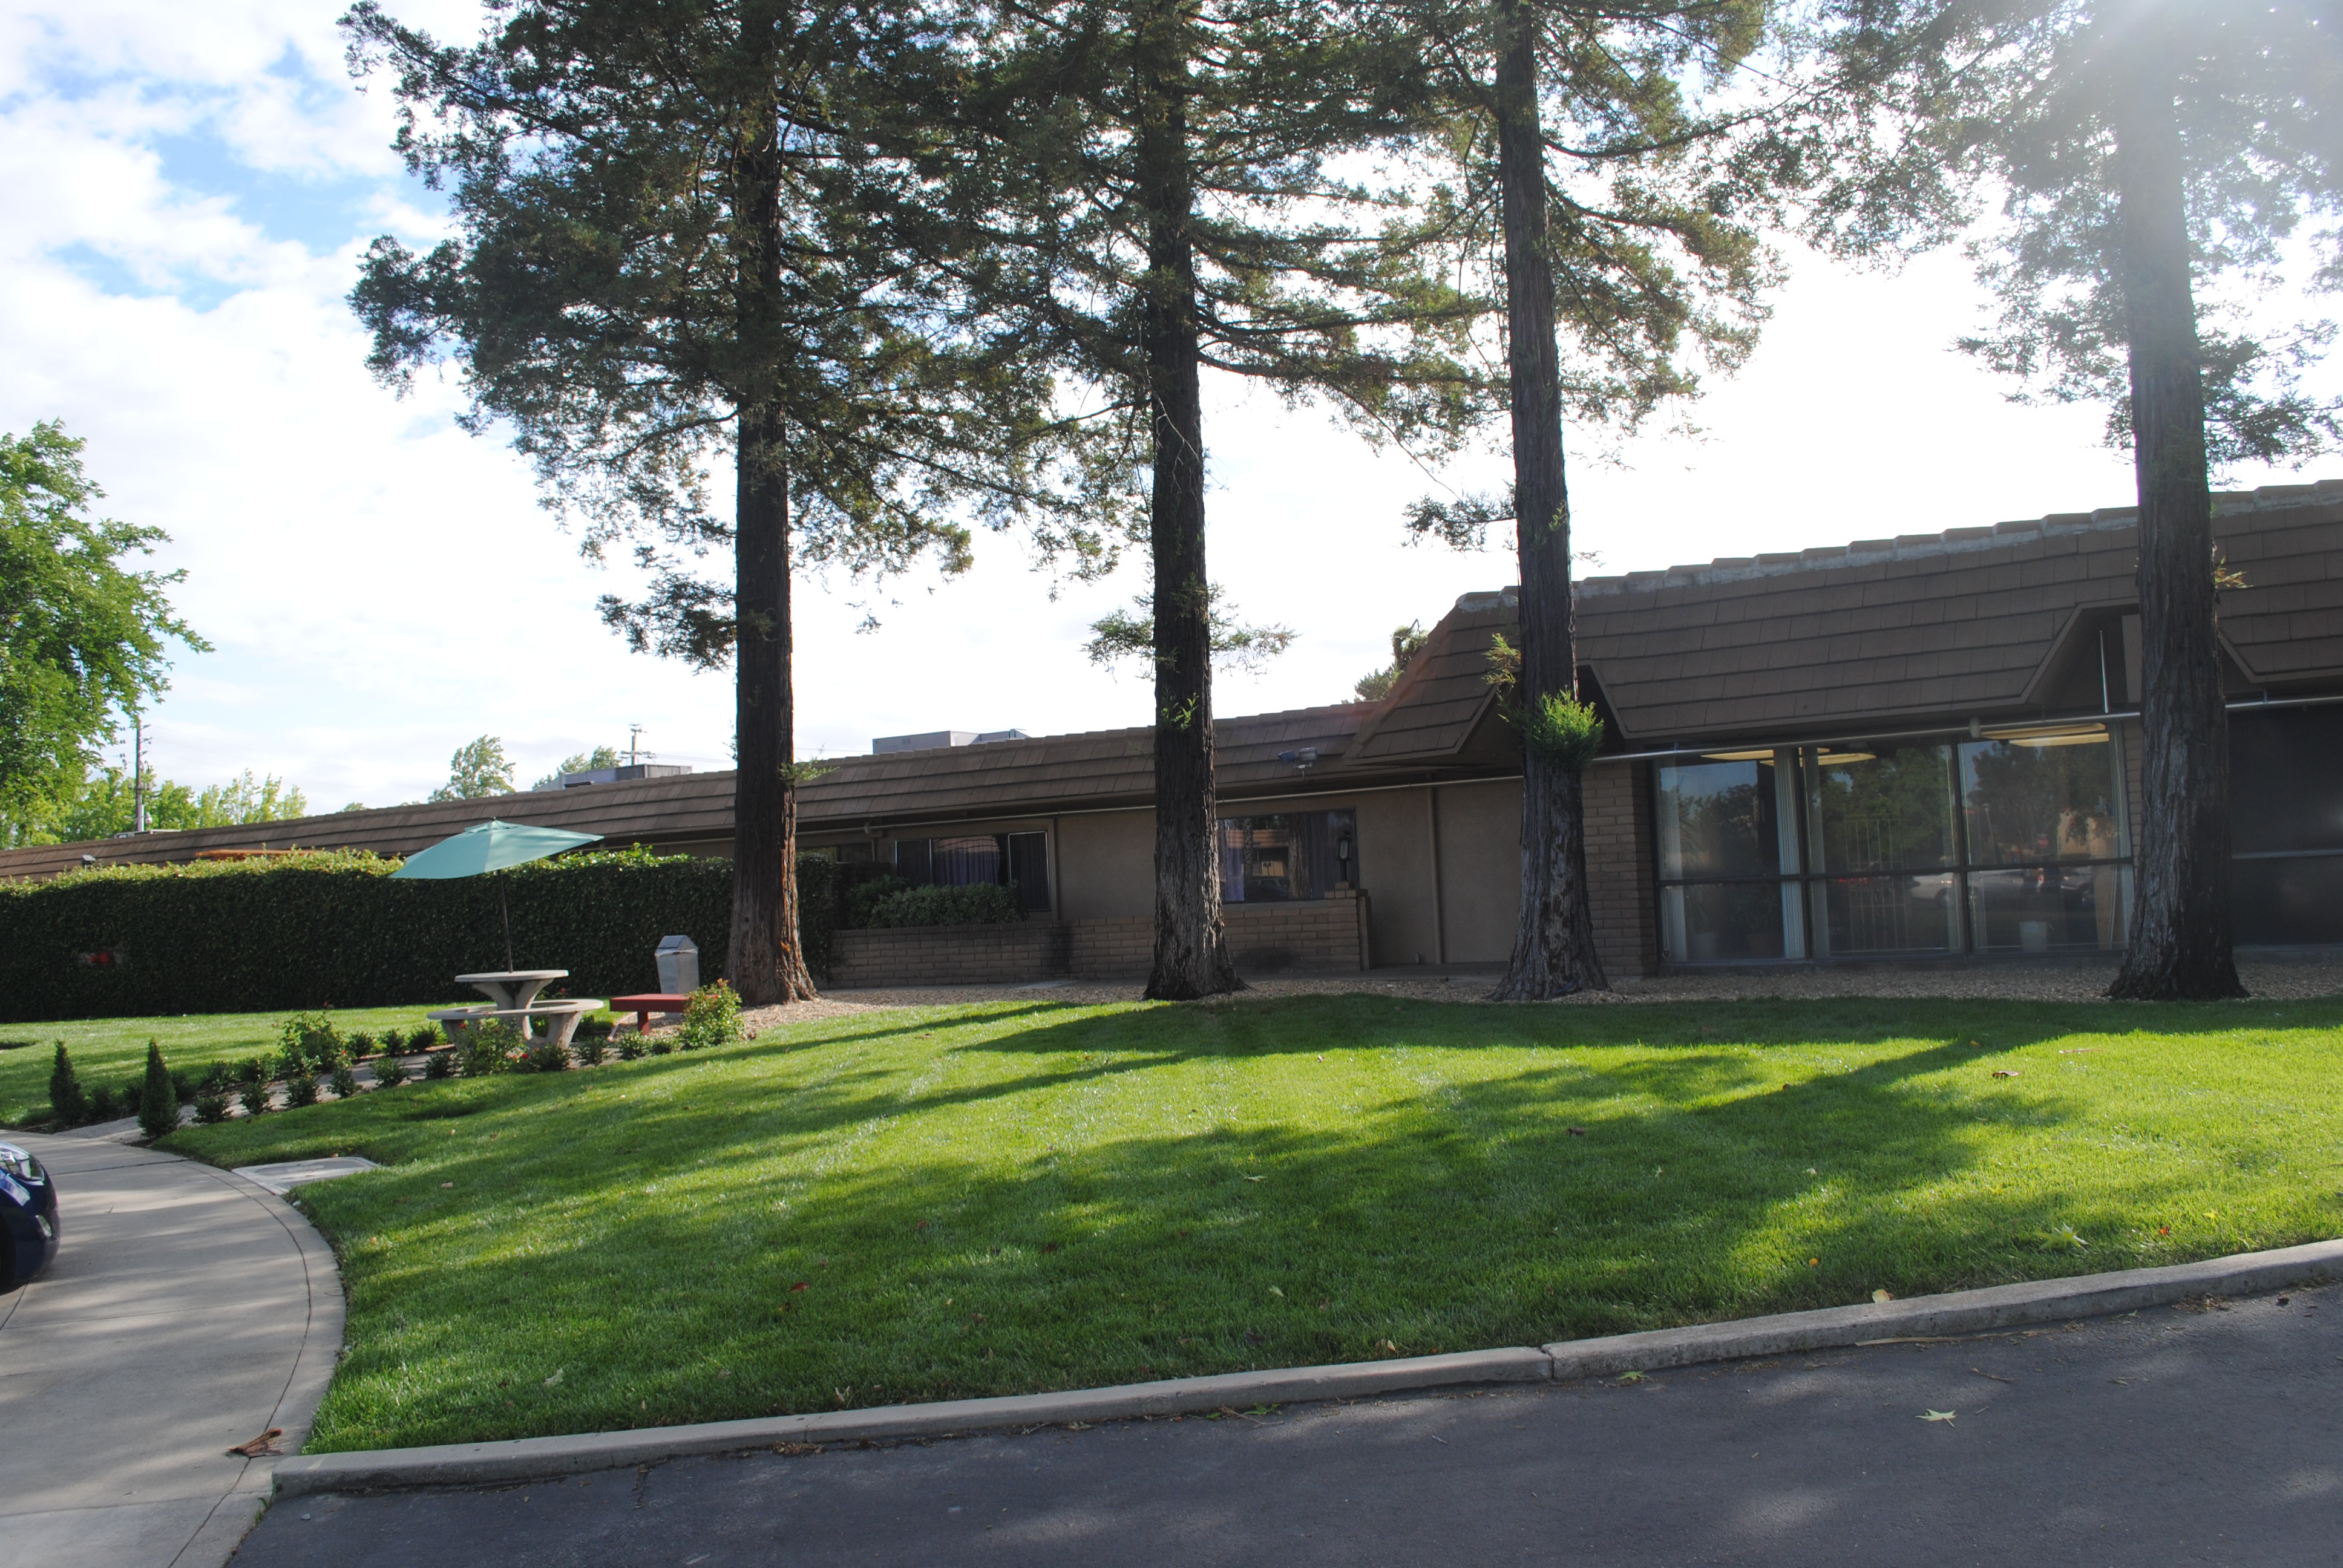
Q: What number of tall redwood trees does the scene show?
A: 4